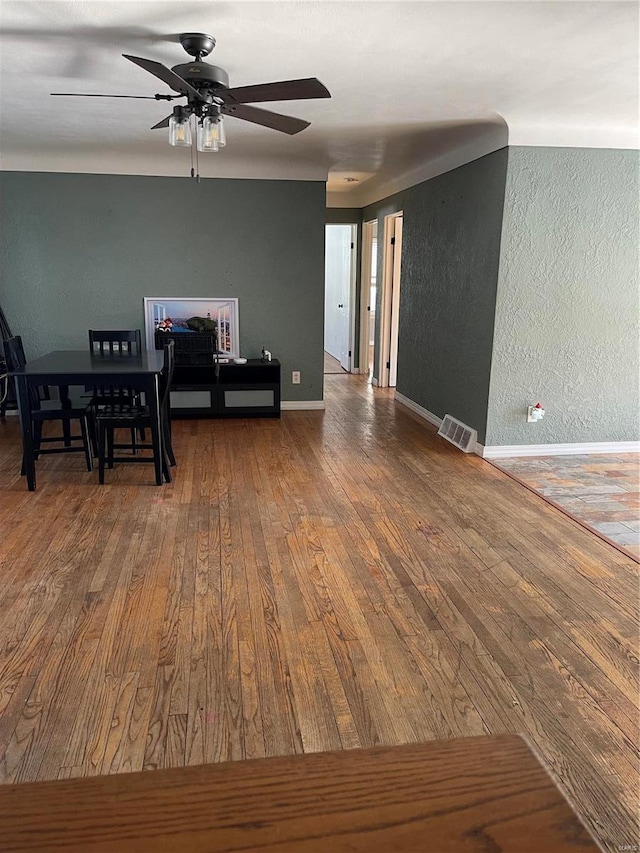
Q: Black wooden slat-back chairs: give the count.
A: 3